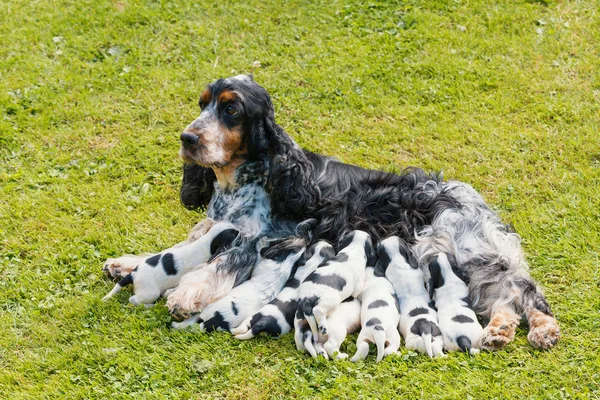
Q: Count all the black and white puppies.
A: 8